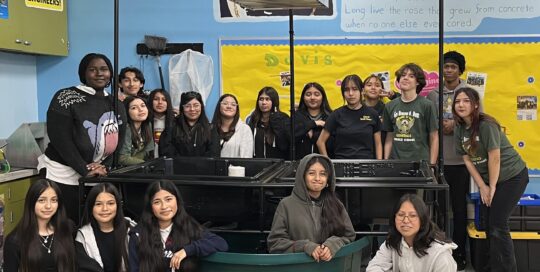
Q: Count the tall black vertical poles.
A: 3